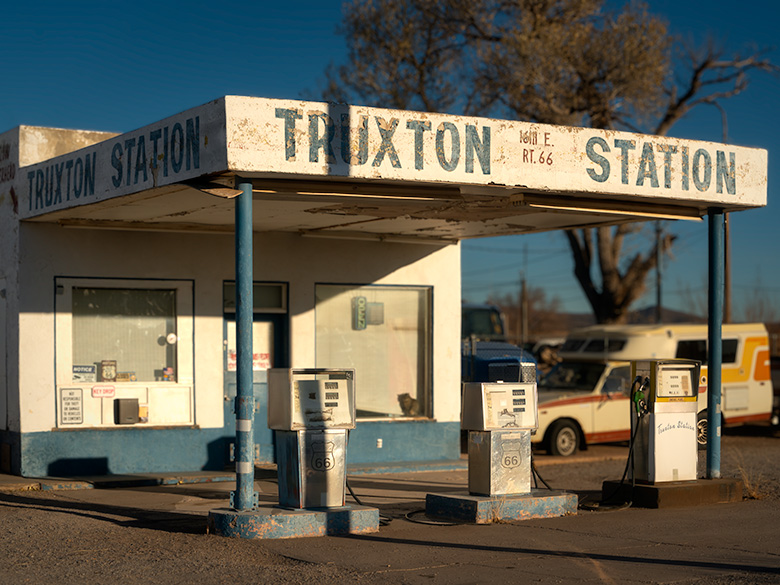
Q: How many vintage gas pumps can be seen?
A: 3